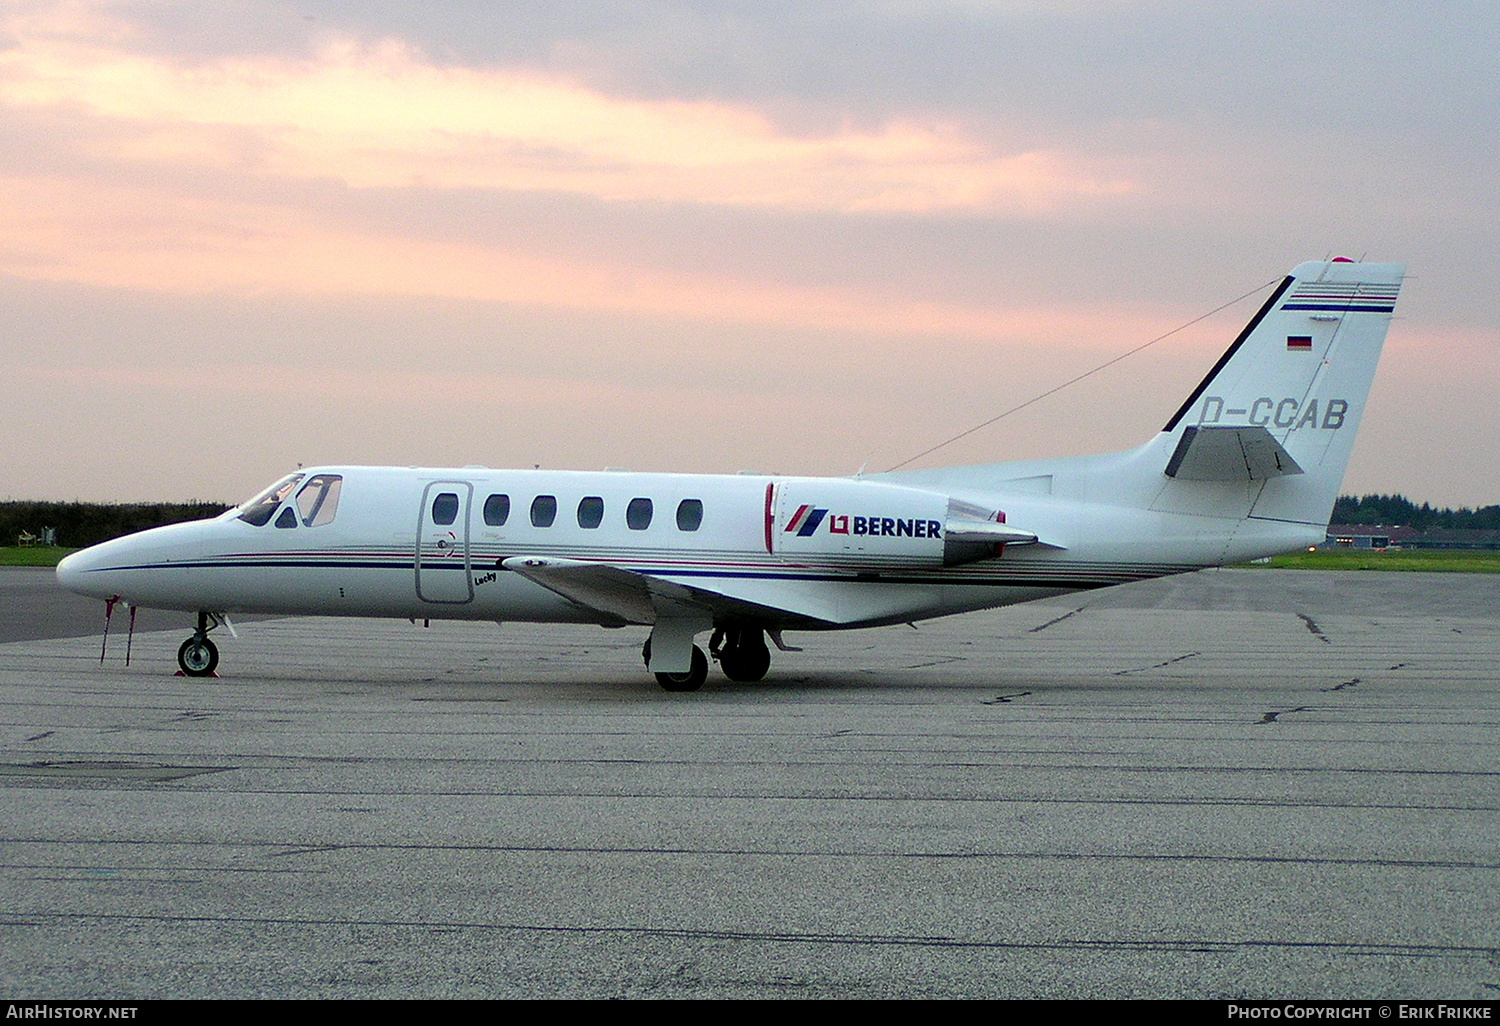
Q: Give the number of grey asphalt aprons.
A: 1